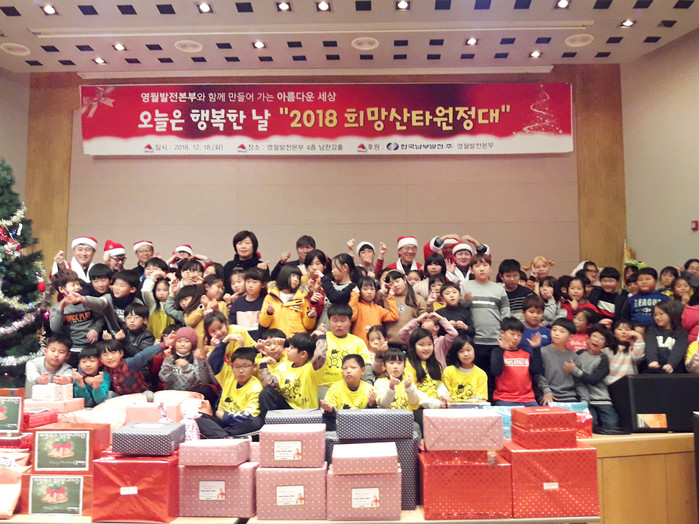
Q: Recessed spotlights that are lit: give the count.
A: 12